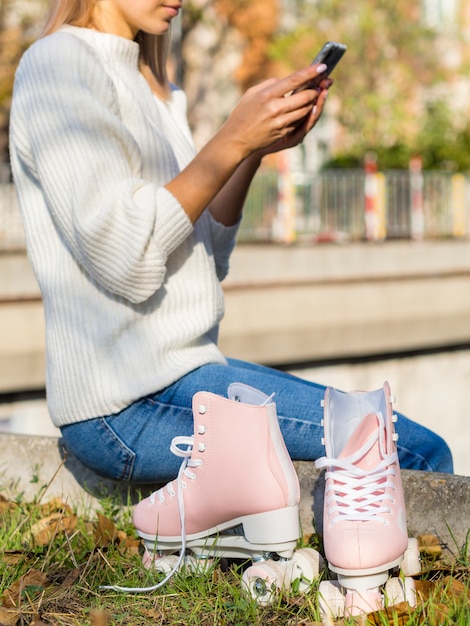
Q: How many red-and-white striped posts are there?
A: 3